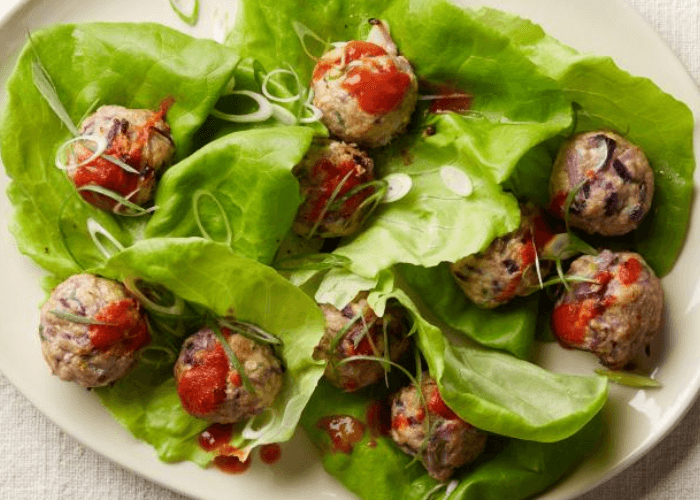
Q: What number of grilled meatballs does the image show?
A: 10